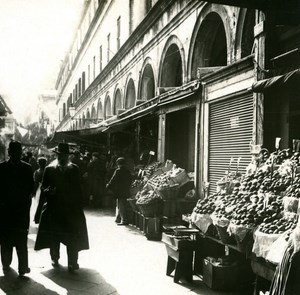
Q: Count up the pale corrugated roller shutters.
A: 1